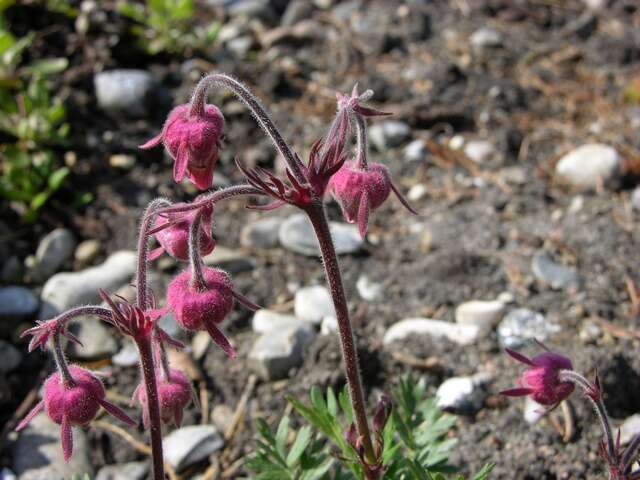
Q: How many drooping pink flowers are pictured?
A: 7